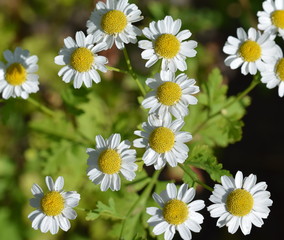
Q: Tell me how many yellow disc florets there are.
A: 13